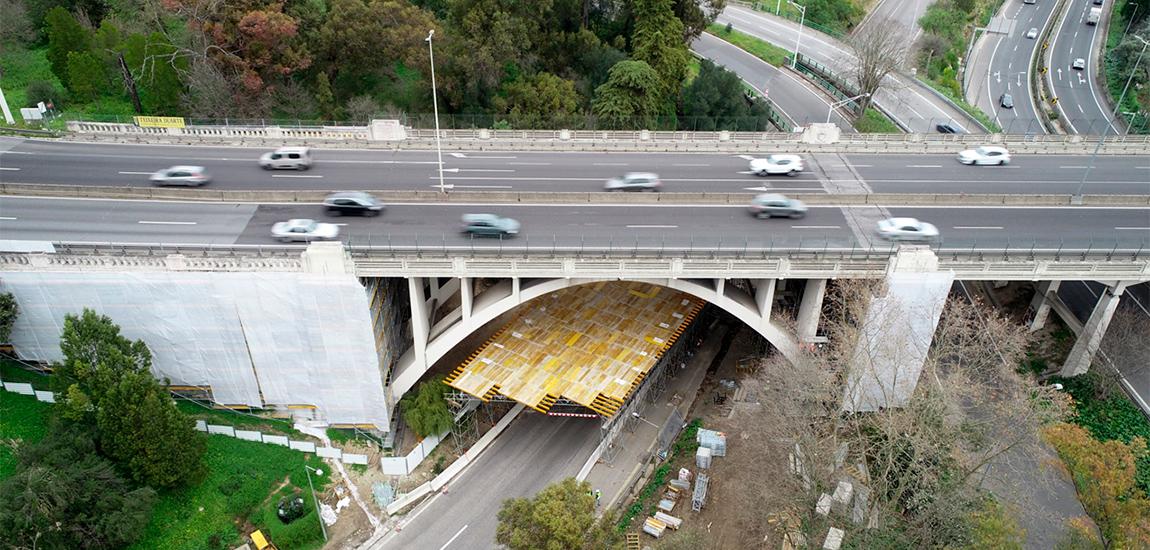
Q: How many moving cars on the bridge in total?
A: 10